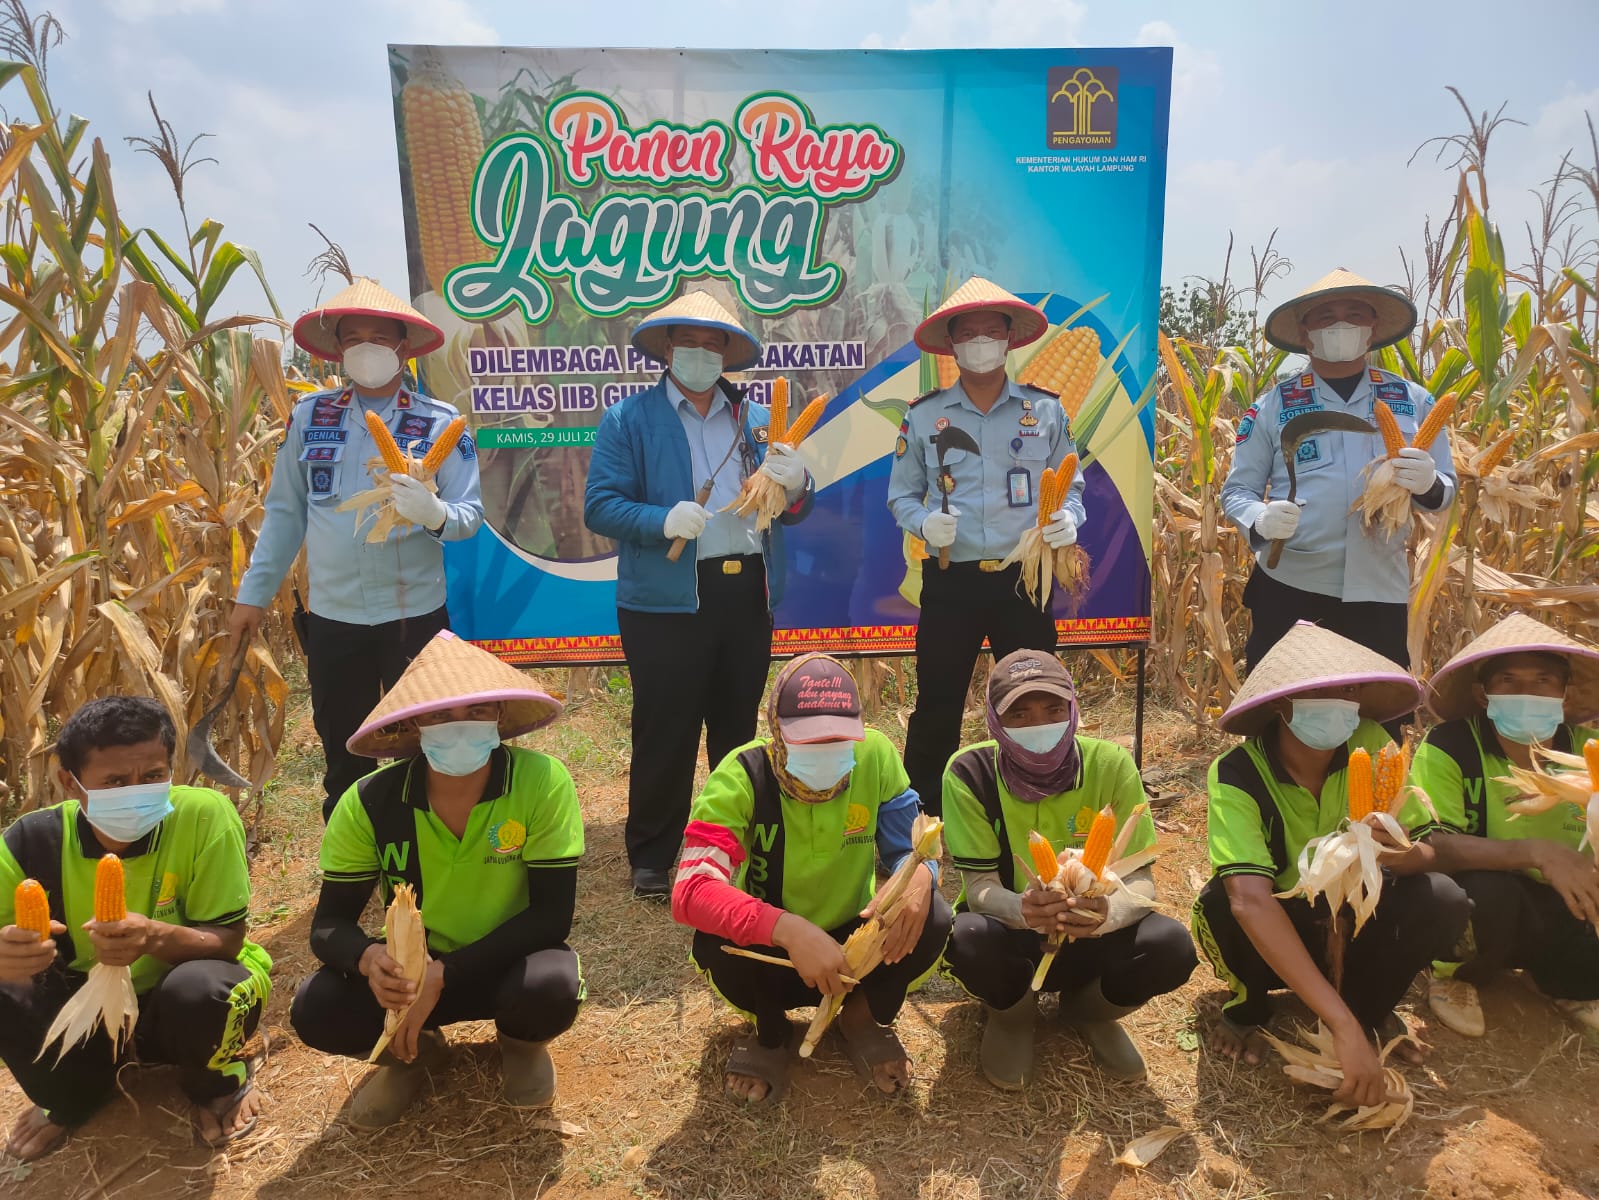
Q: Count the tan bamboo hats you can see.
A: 7